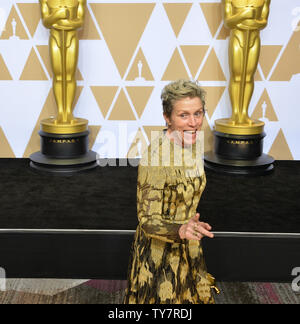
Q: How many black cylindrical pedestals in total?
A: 2